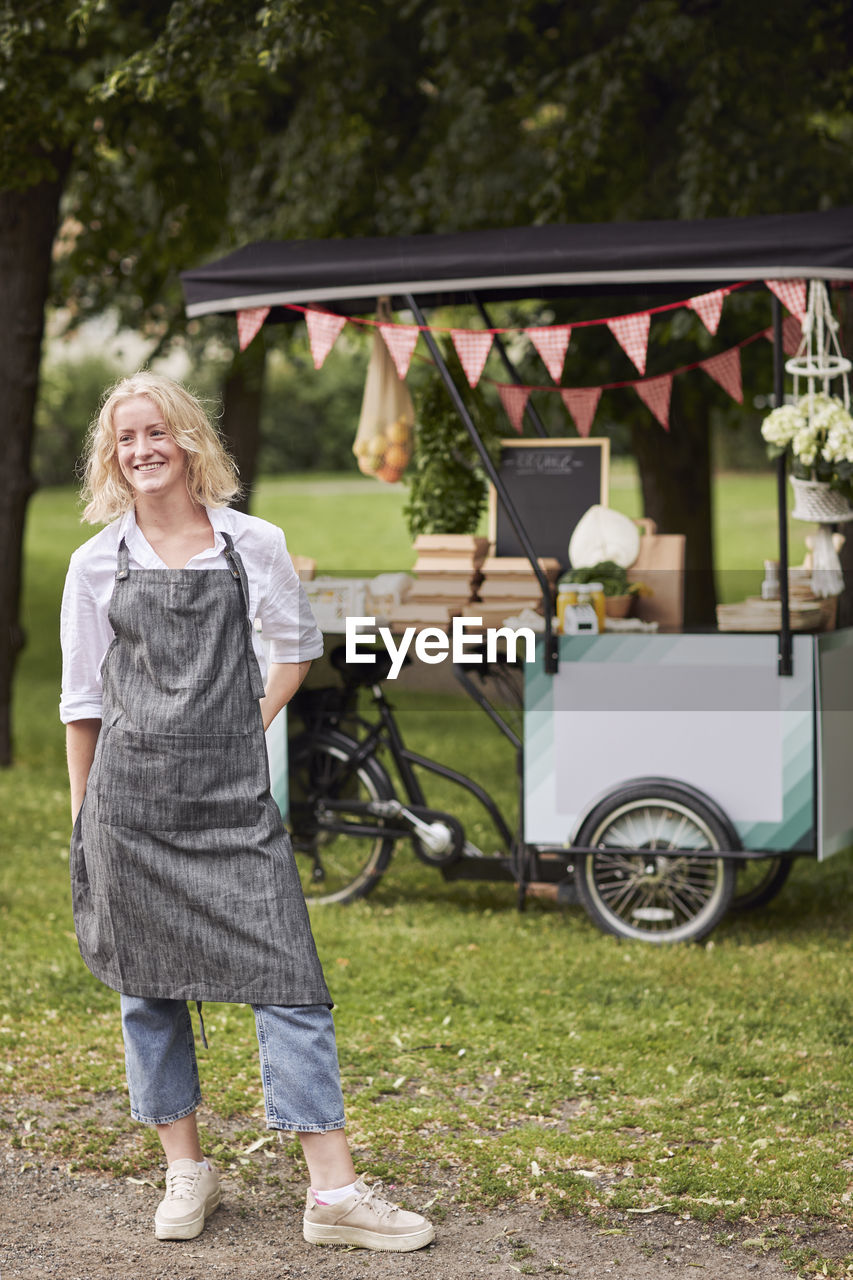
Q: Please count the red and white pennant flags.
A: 13